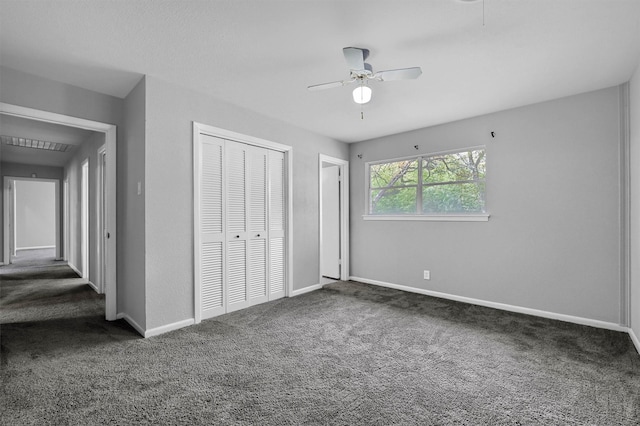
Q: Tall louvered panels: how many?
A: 4